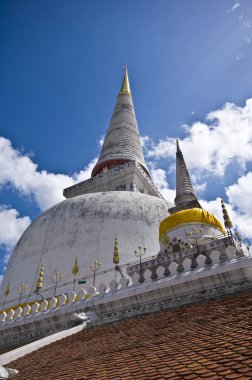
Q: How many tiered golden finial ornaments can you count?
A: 3